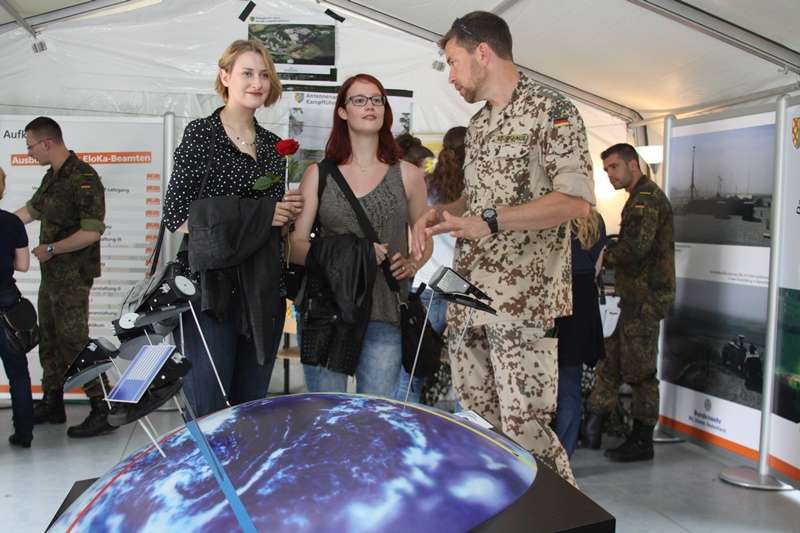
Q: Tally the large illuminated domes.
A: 1